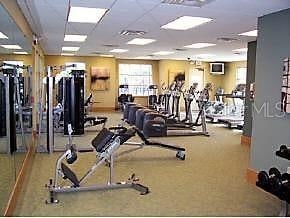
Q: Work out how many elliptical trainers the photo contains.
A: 4